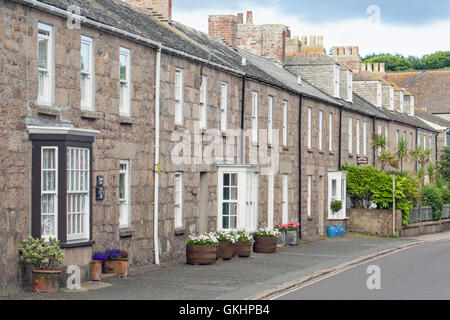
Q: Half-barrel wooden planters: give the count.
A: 4